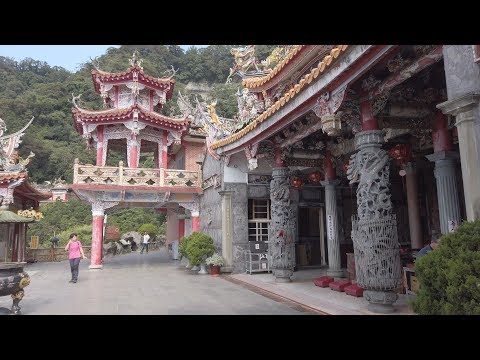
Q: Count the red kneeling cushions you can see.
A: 3